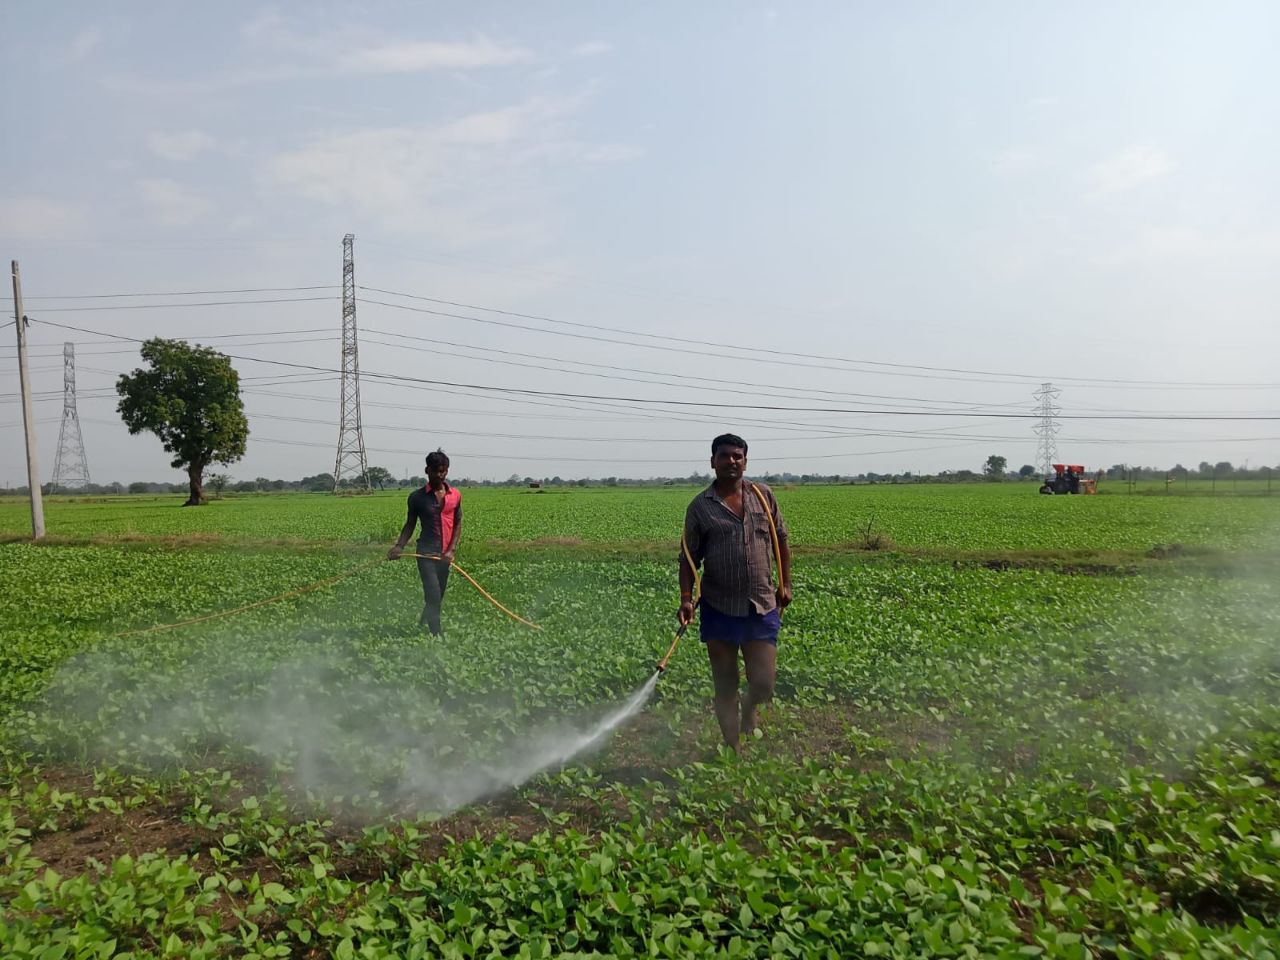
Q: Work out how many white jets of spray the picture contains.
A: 1